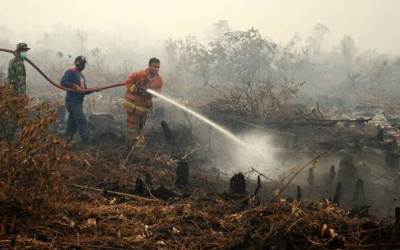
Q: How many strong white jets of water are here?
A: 1